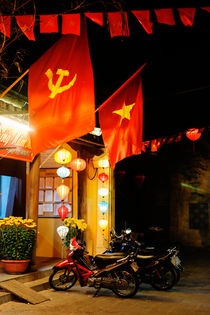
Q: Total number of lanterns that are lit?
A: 12